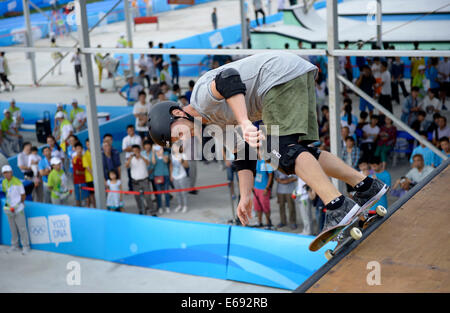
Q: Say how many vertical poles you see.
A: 6